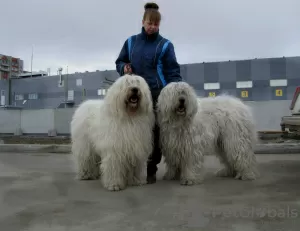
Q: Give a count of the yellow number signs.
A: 3